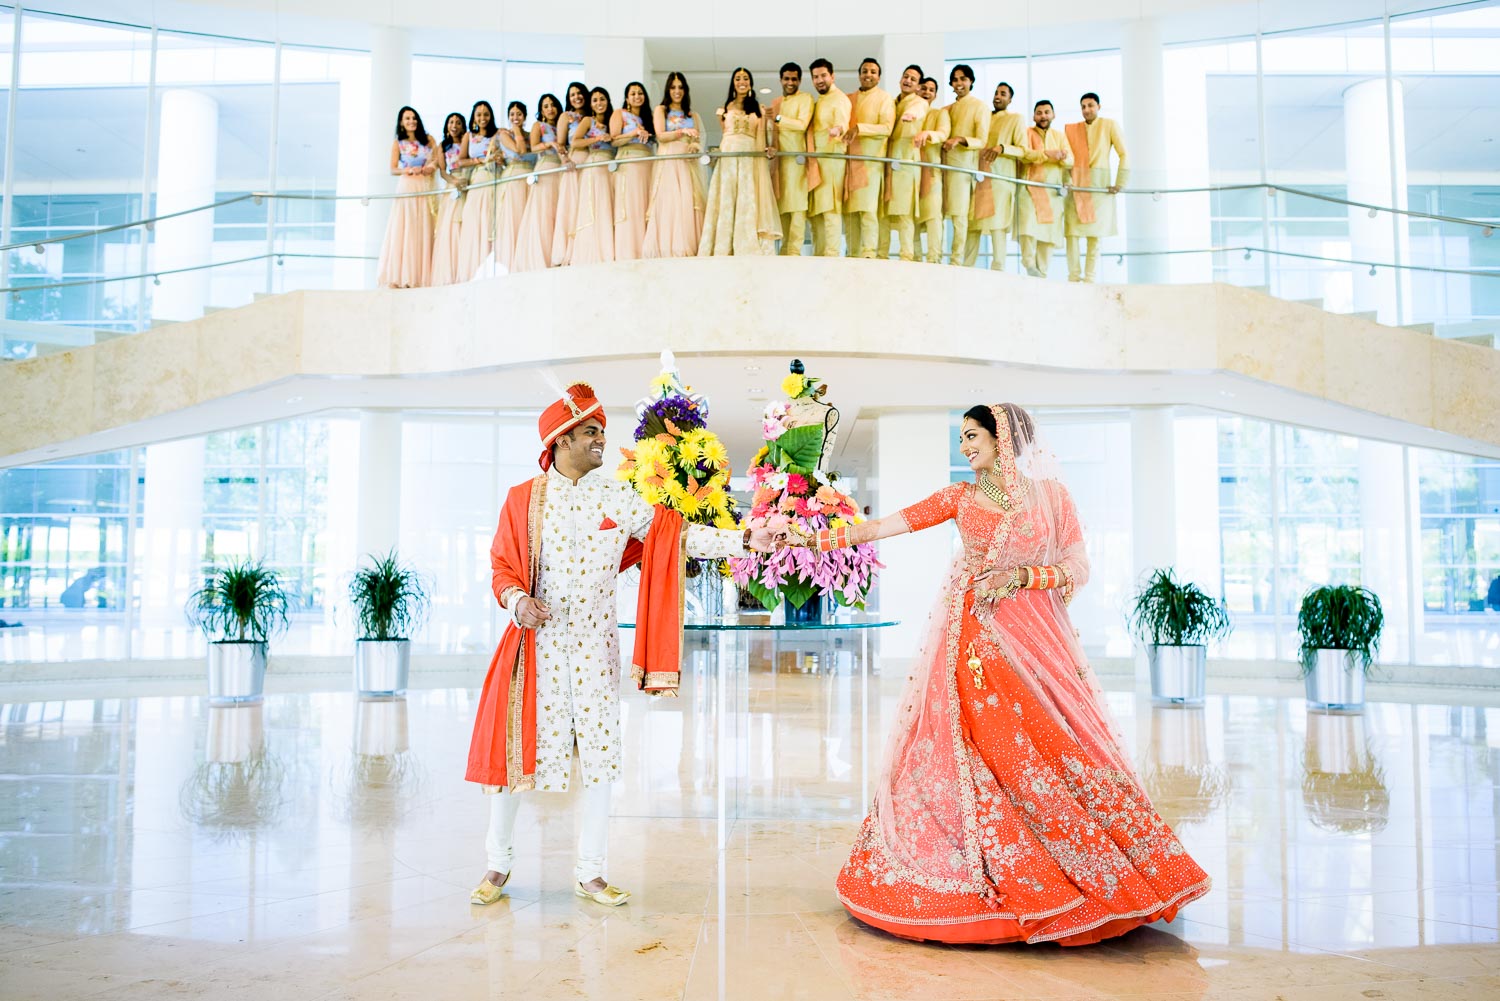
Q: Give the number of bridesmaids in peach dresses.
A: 9